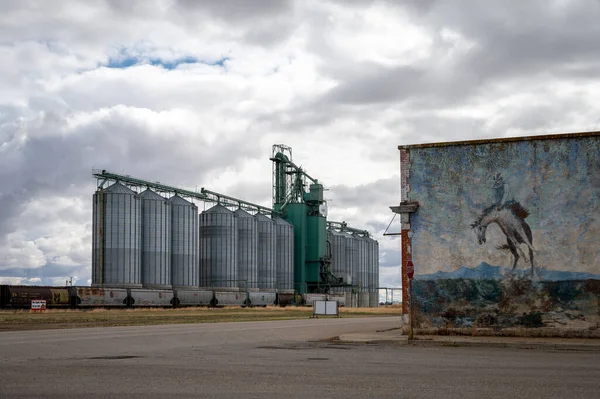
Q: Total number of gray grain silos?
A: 11